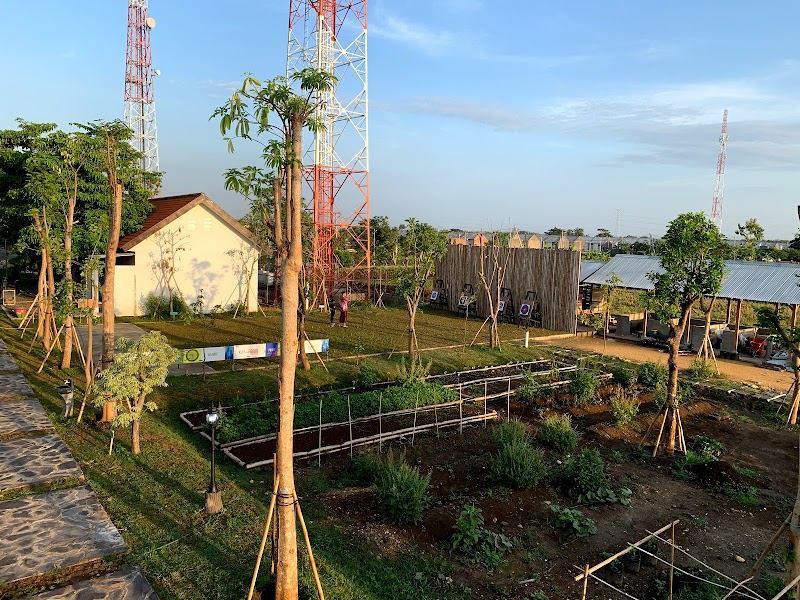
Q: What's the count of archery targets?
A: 4